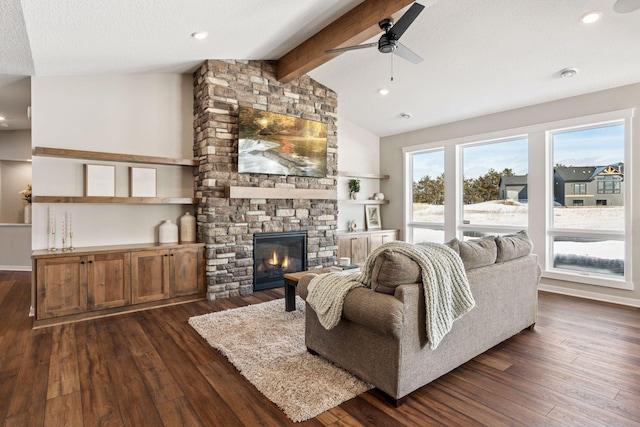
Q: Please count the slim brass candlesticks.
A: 3